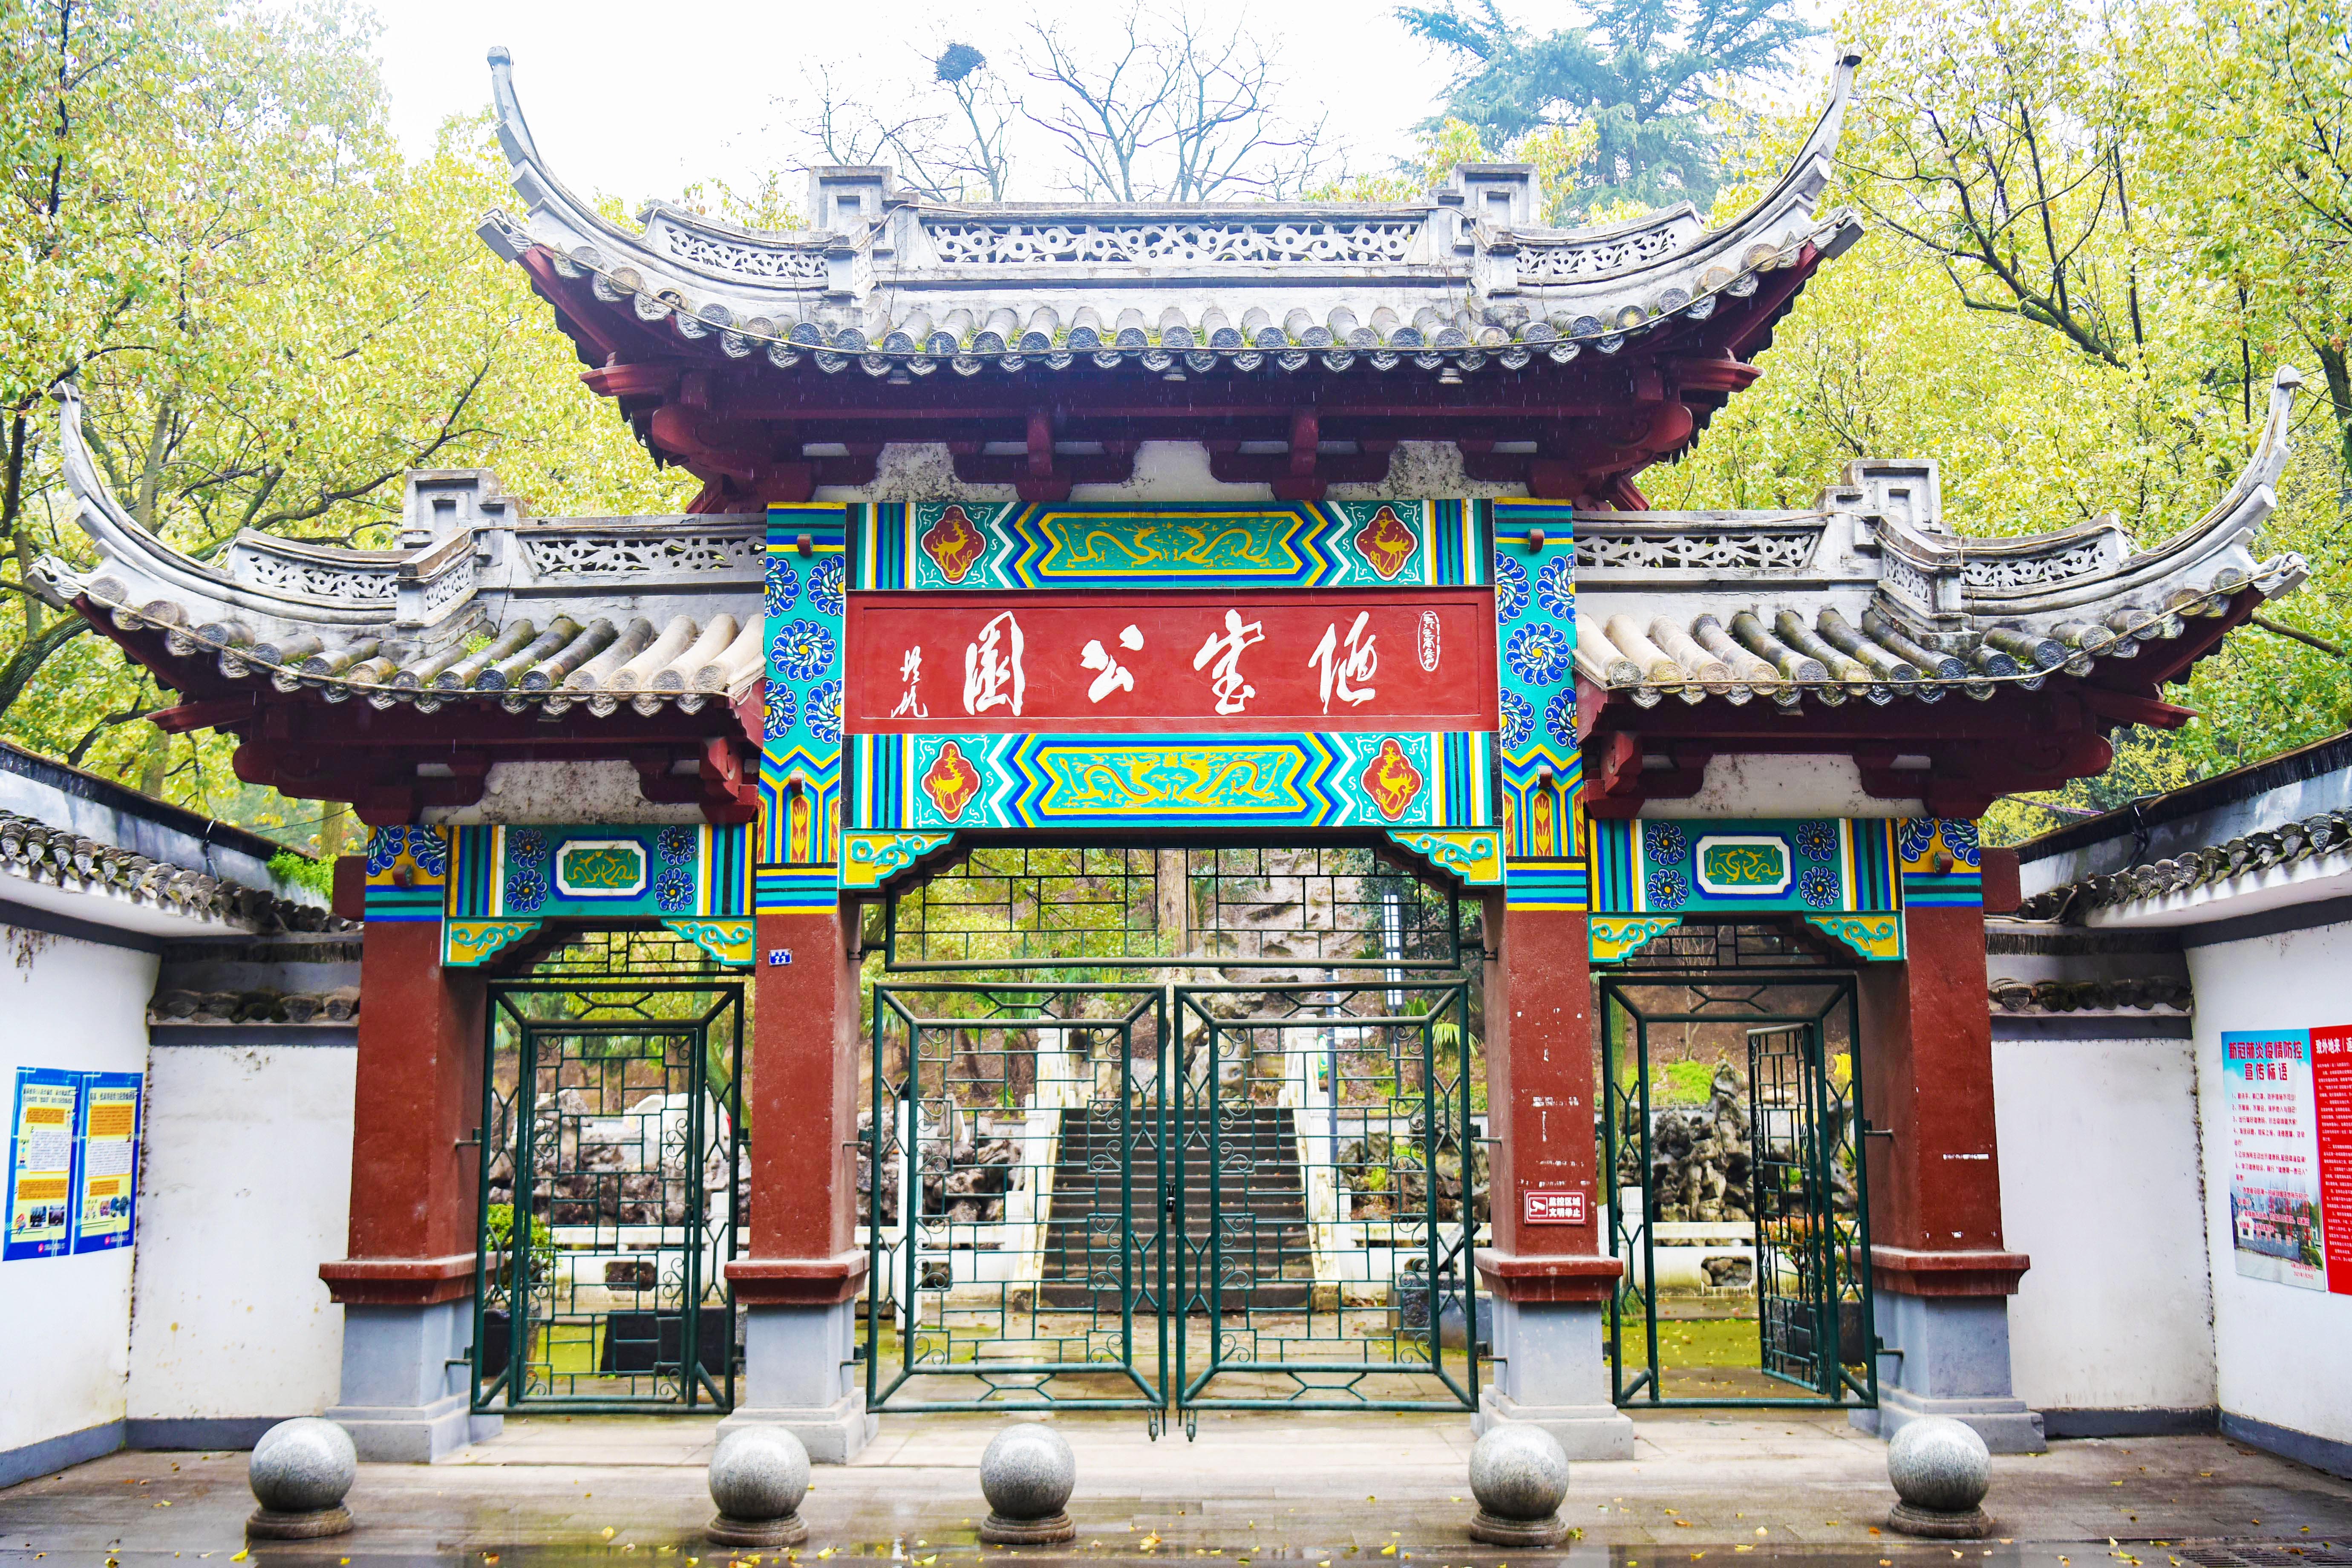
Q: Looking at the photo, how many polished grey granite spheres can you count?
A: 5